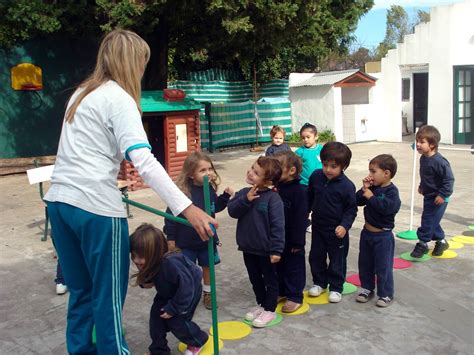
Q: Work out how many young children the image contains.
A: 9